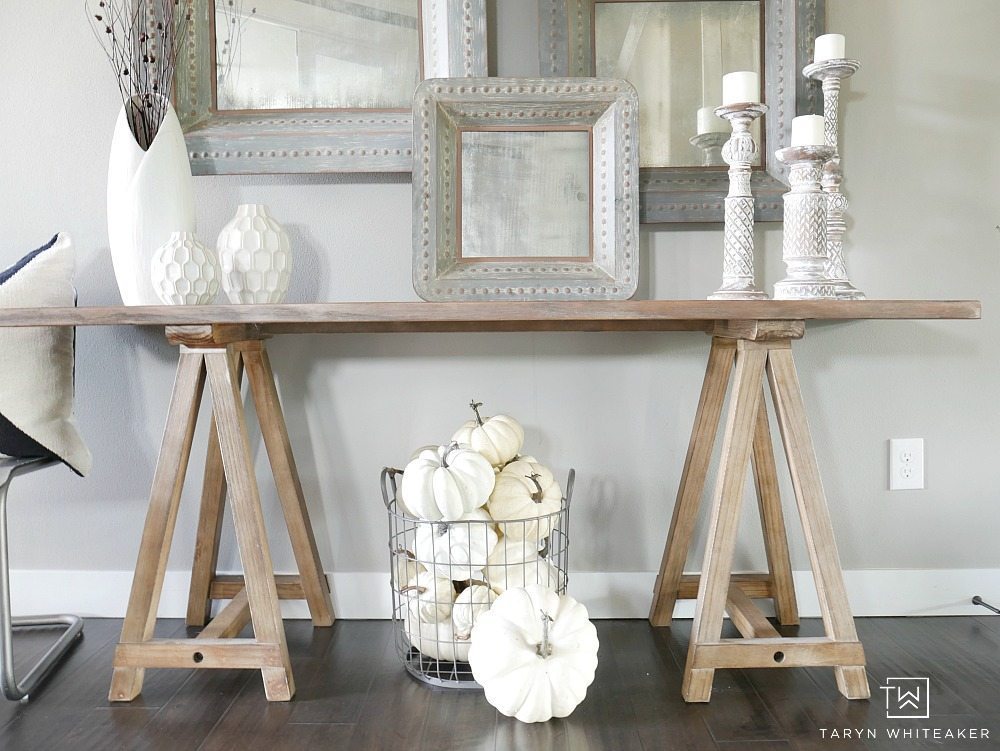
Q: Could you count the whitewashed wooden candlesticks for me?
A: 3